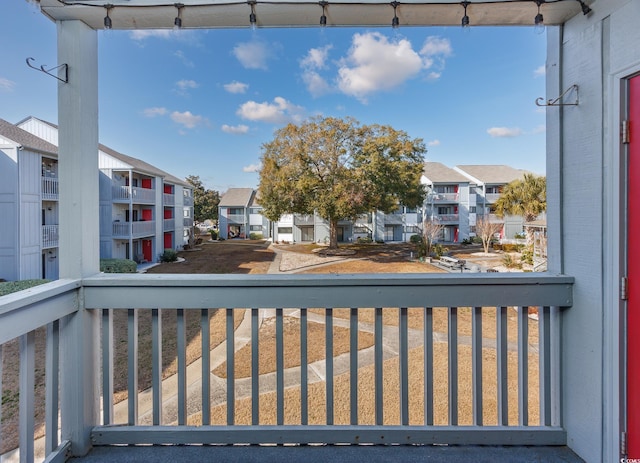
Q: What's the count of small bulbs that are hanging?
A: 7